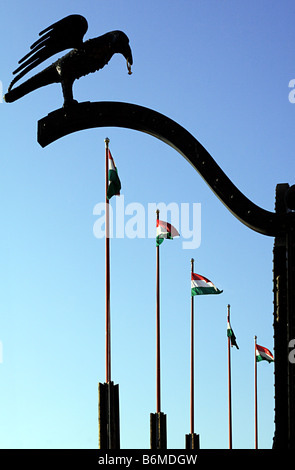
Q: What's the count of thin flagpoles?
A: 5